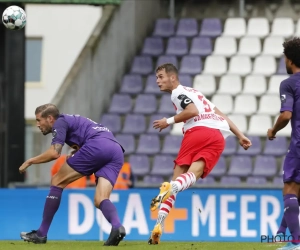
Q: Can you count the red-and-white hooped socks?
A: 2